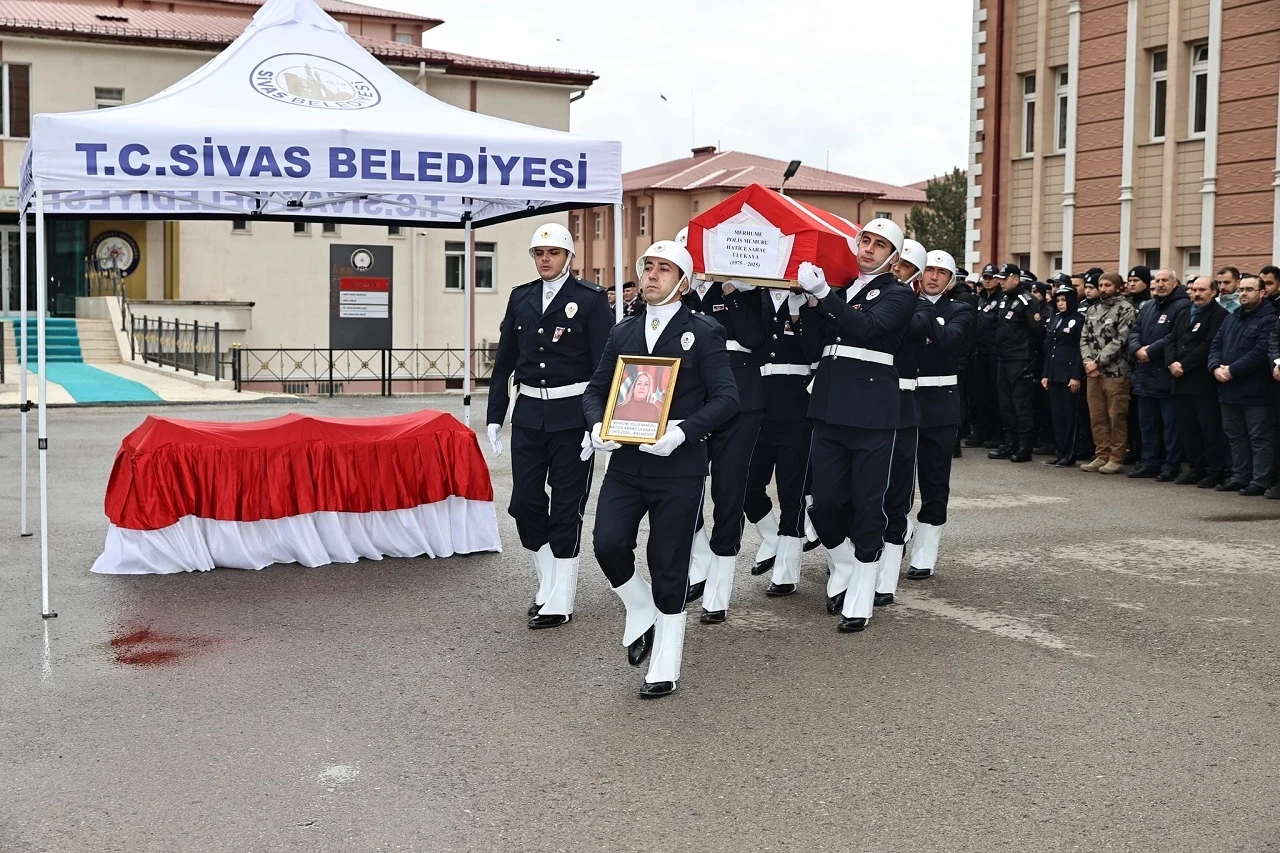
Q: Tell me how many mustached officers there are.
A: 0